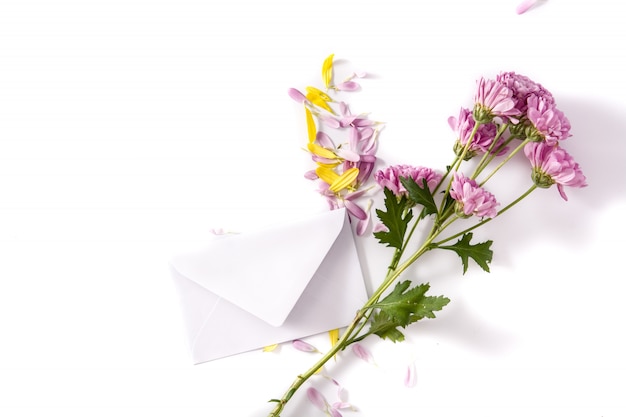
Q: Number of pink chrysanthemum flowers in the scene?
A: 7